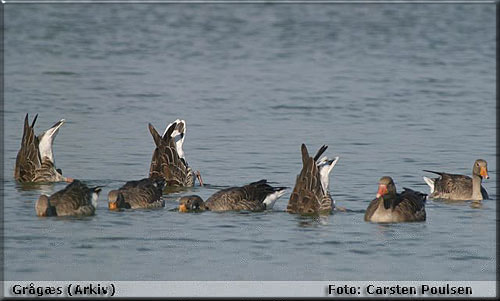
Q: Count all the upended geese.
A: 3